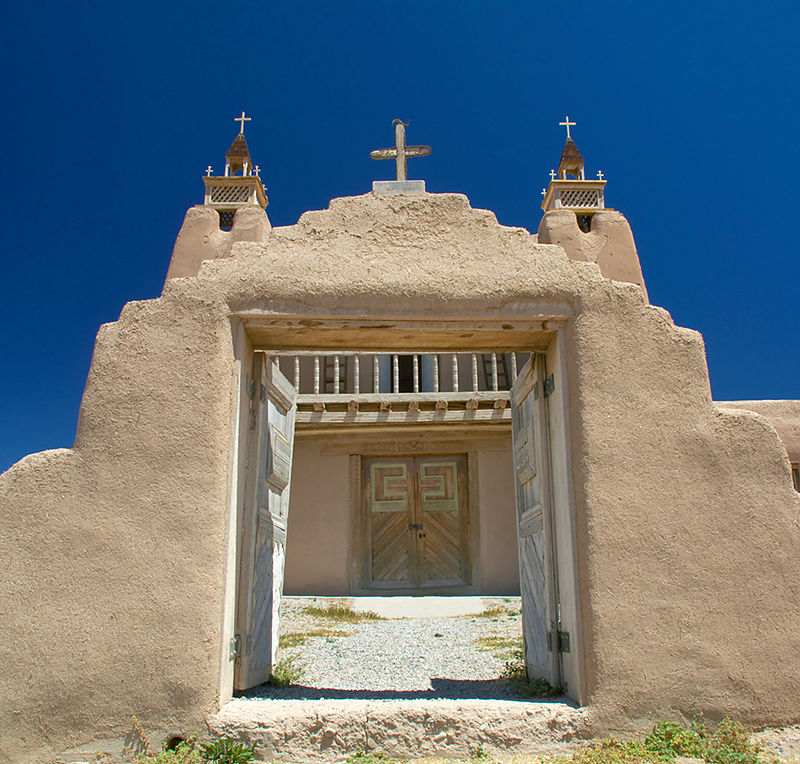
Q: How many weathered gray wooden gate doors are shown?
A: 2